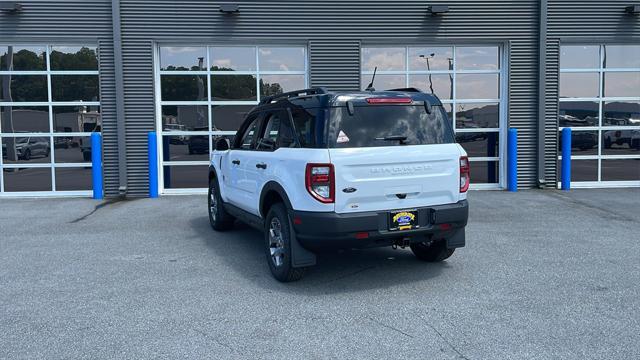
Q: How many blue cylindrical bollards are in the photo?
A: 4